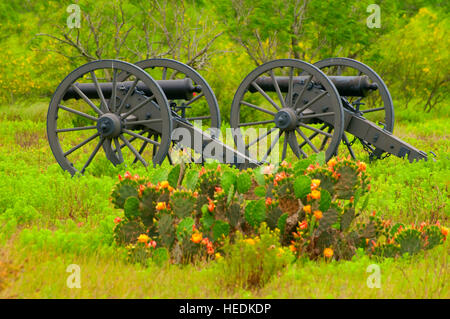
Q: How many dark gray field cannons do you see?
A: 2